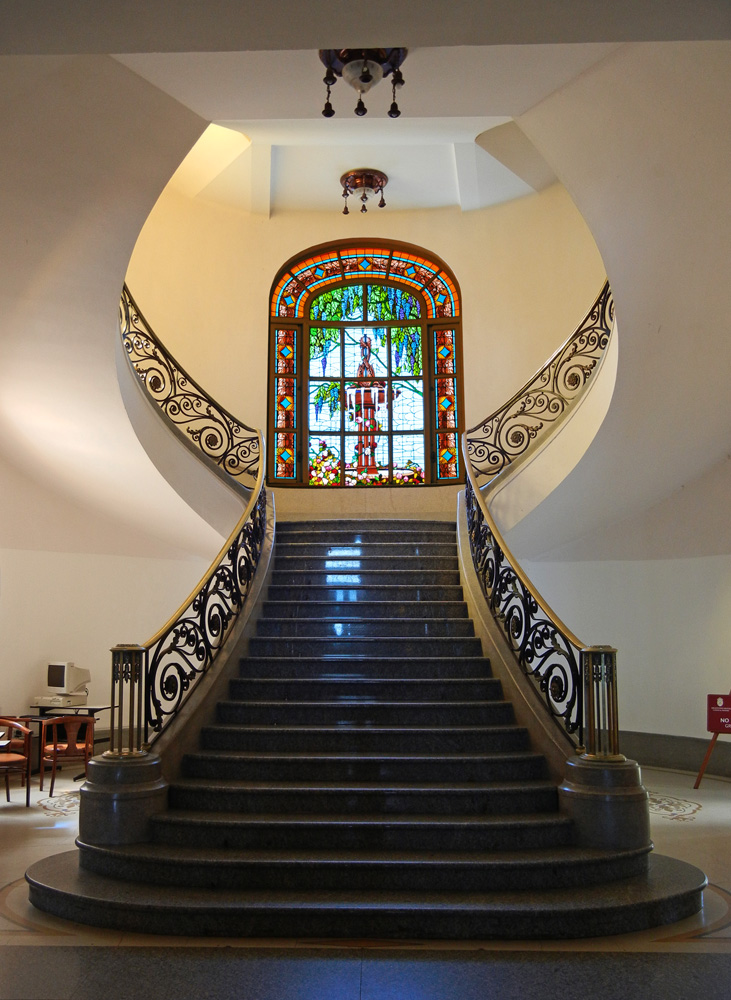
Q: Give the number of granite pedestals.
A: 2